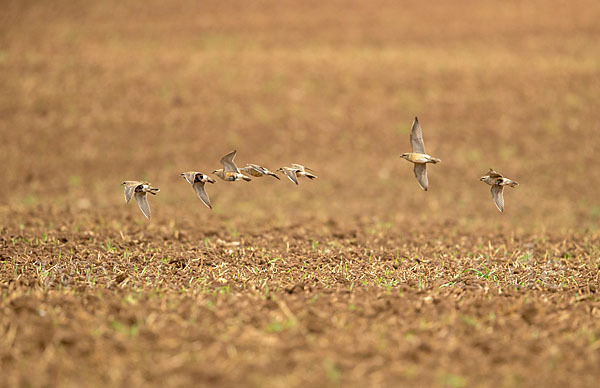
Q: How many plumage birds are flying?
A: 7